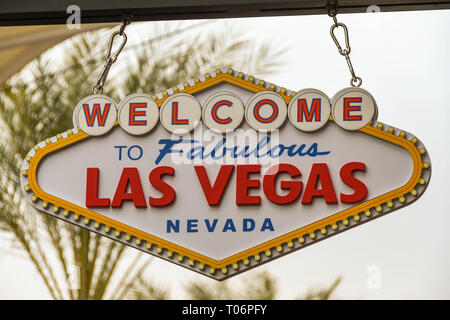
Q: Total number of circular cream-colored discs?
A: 7